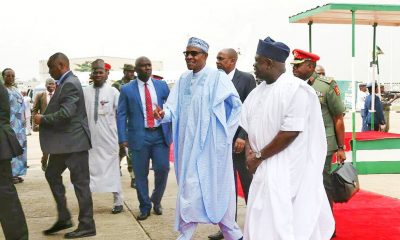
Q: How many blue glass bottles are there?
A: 0